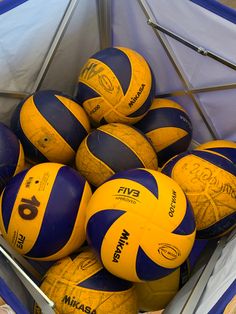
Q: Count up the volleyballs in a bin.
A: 11